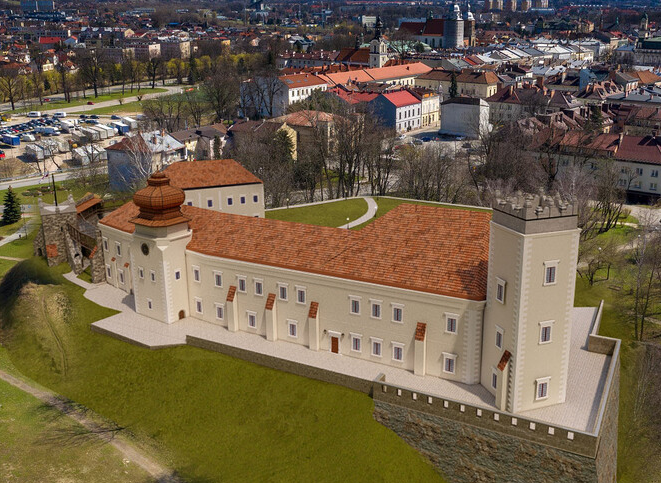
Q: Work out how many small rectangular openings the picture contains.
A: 12